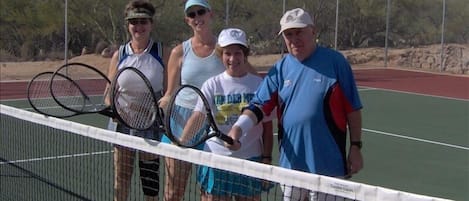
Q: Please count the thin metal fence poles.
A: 6